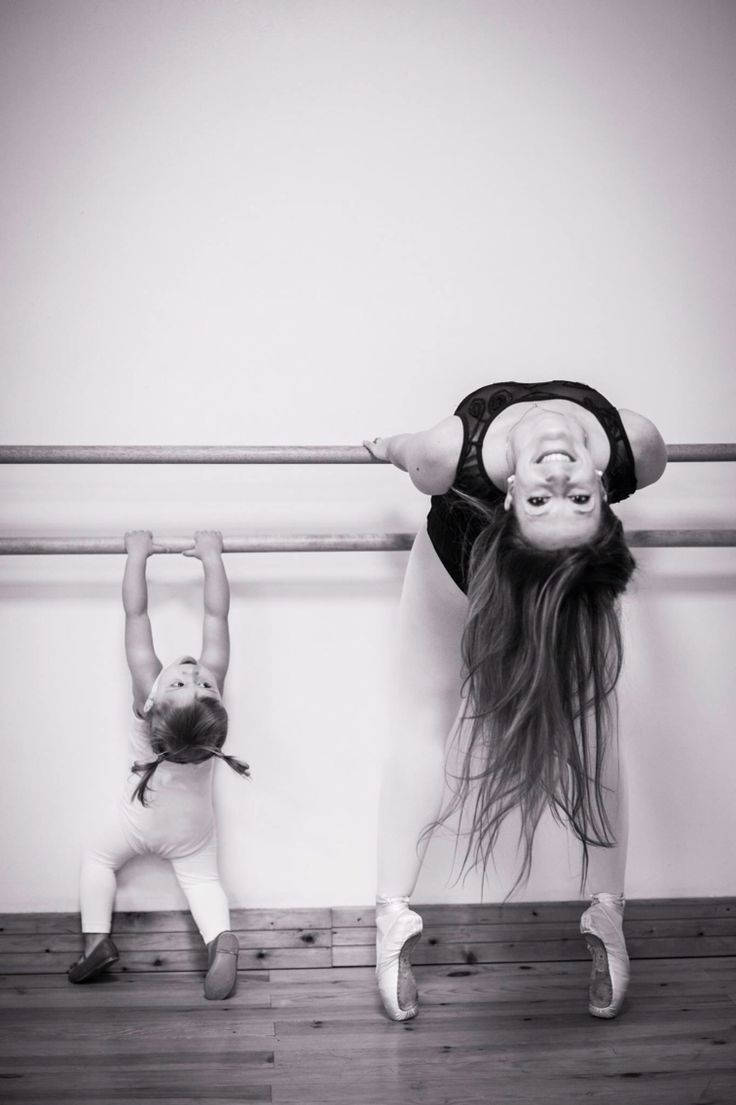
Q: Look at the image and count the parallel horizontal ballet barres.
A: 2